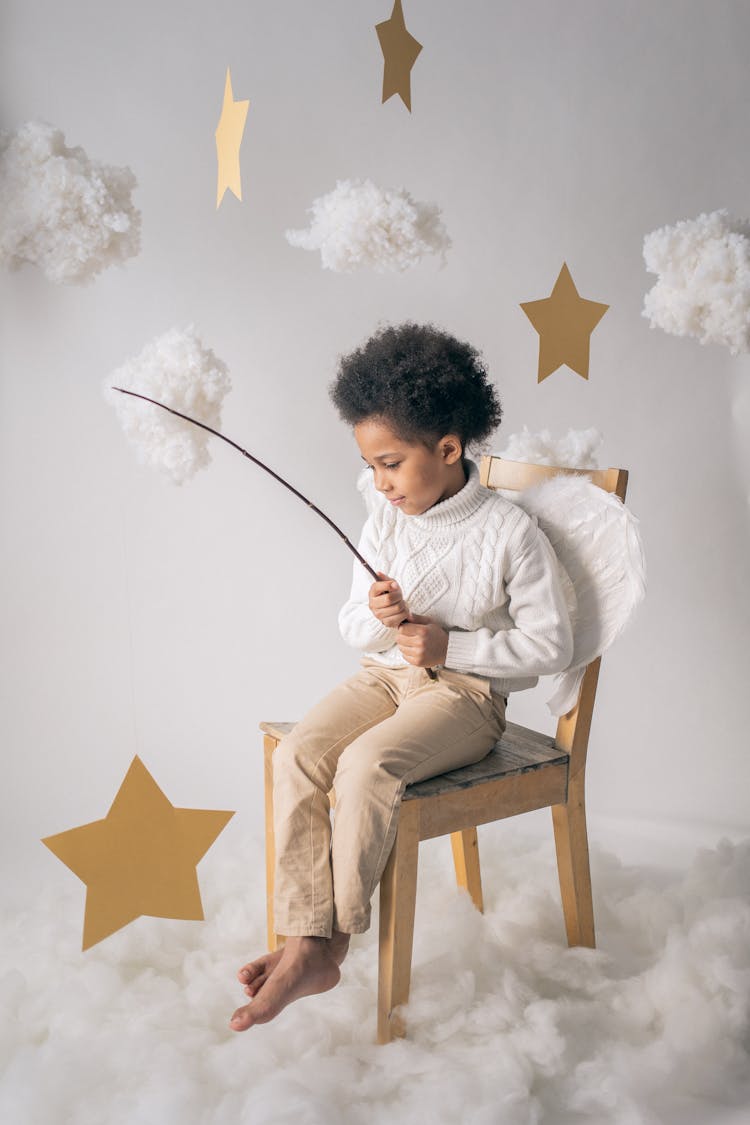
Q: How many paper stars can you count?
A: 4